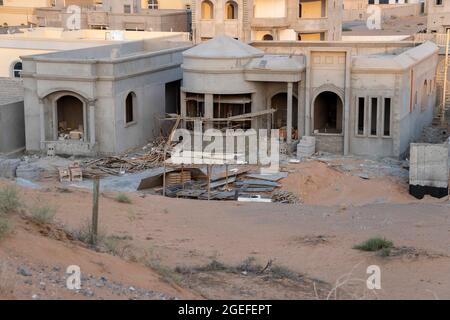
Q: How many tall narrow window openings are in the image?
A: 3